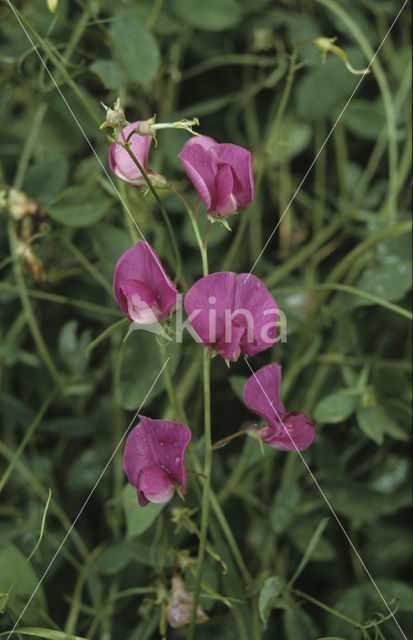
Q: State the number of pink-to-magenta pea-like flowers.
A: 6